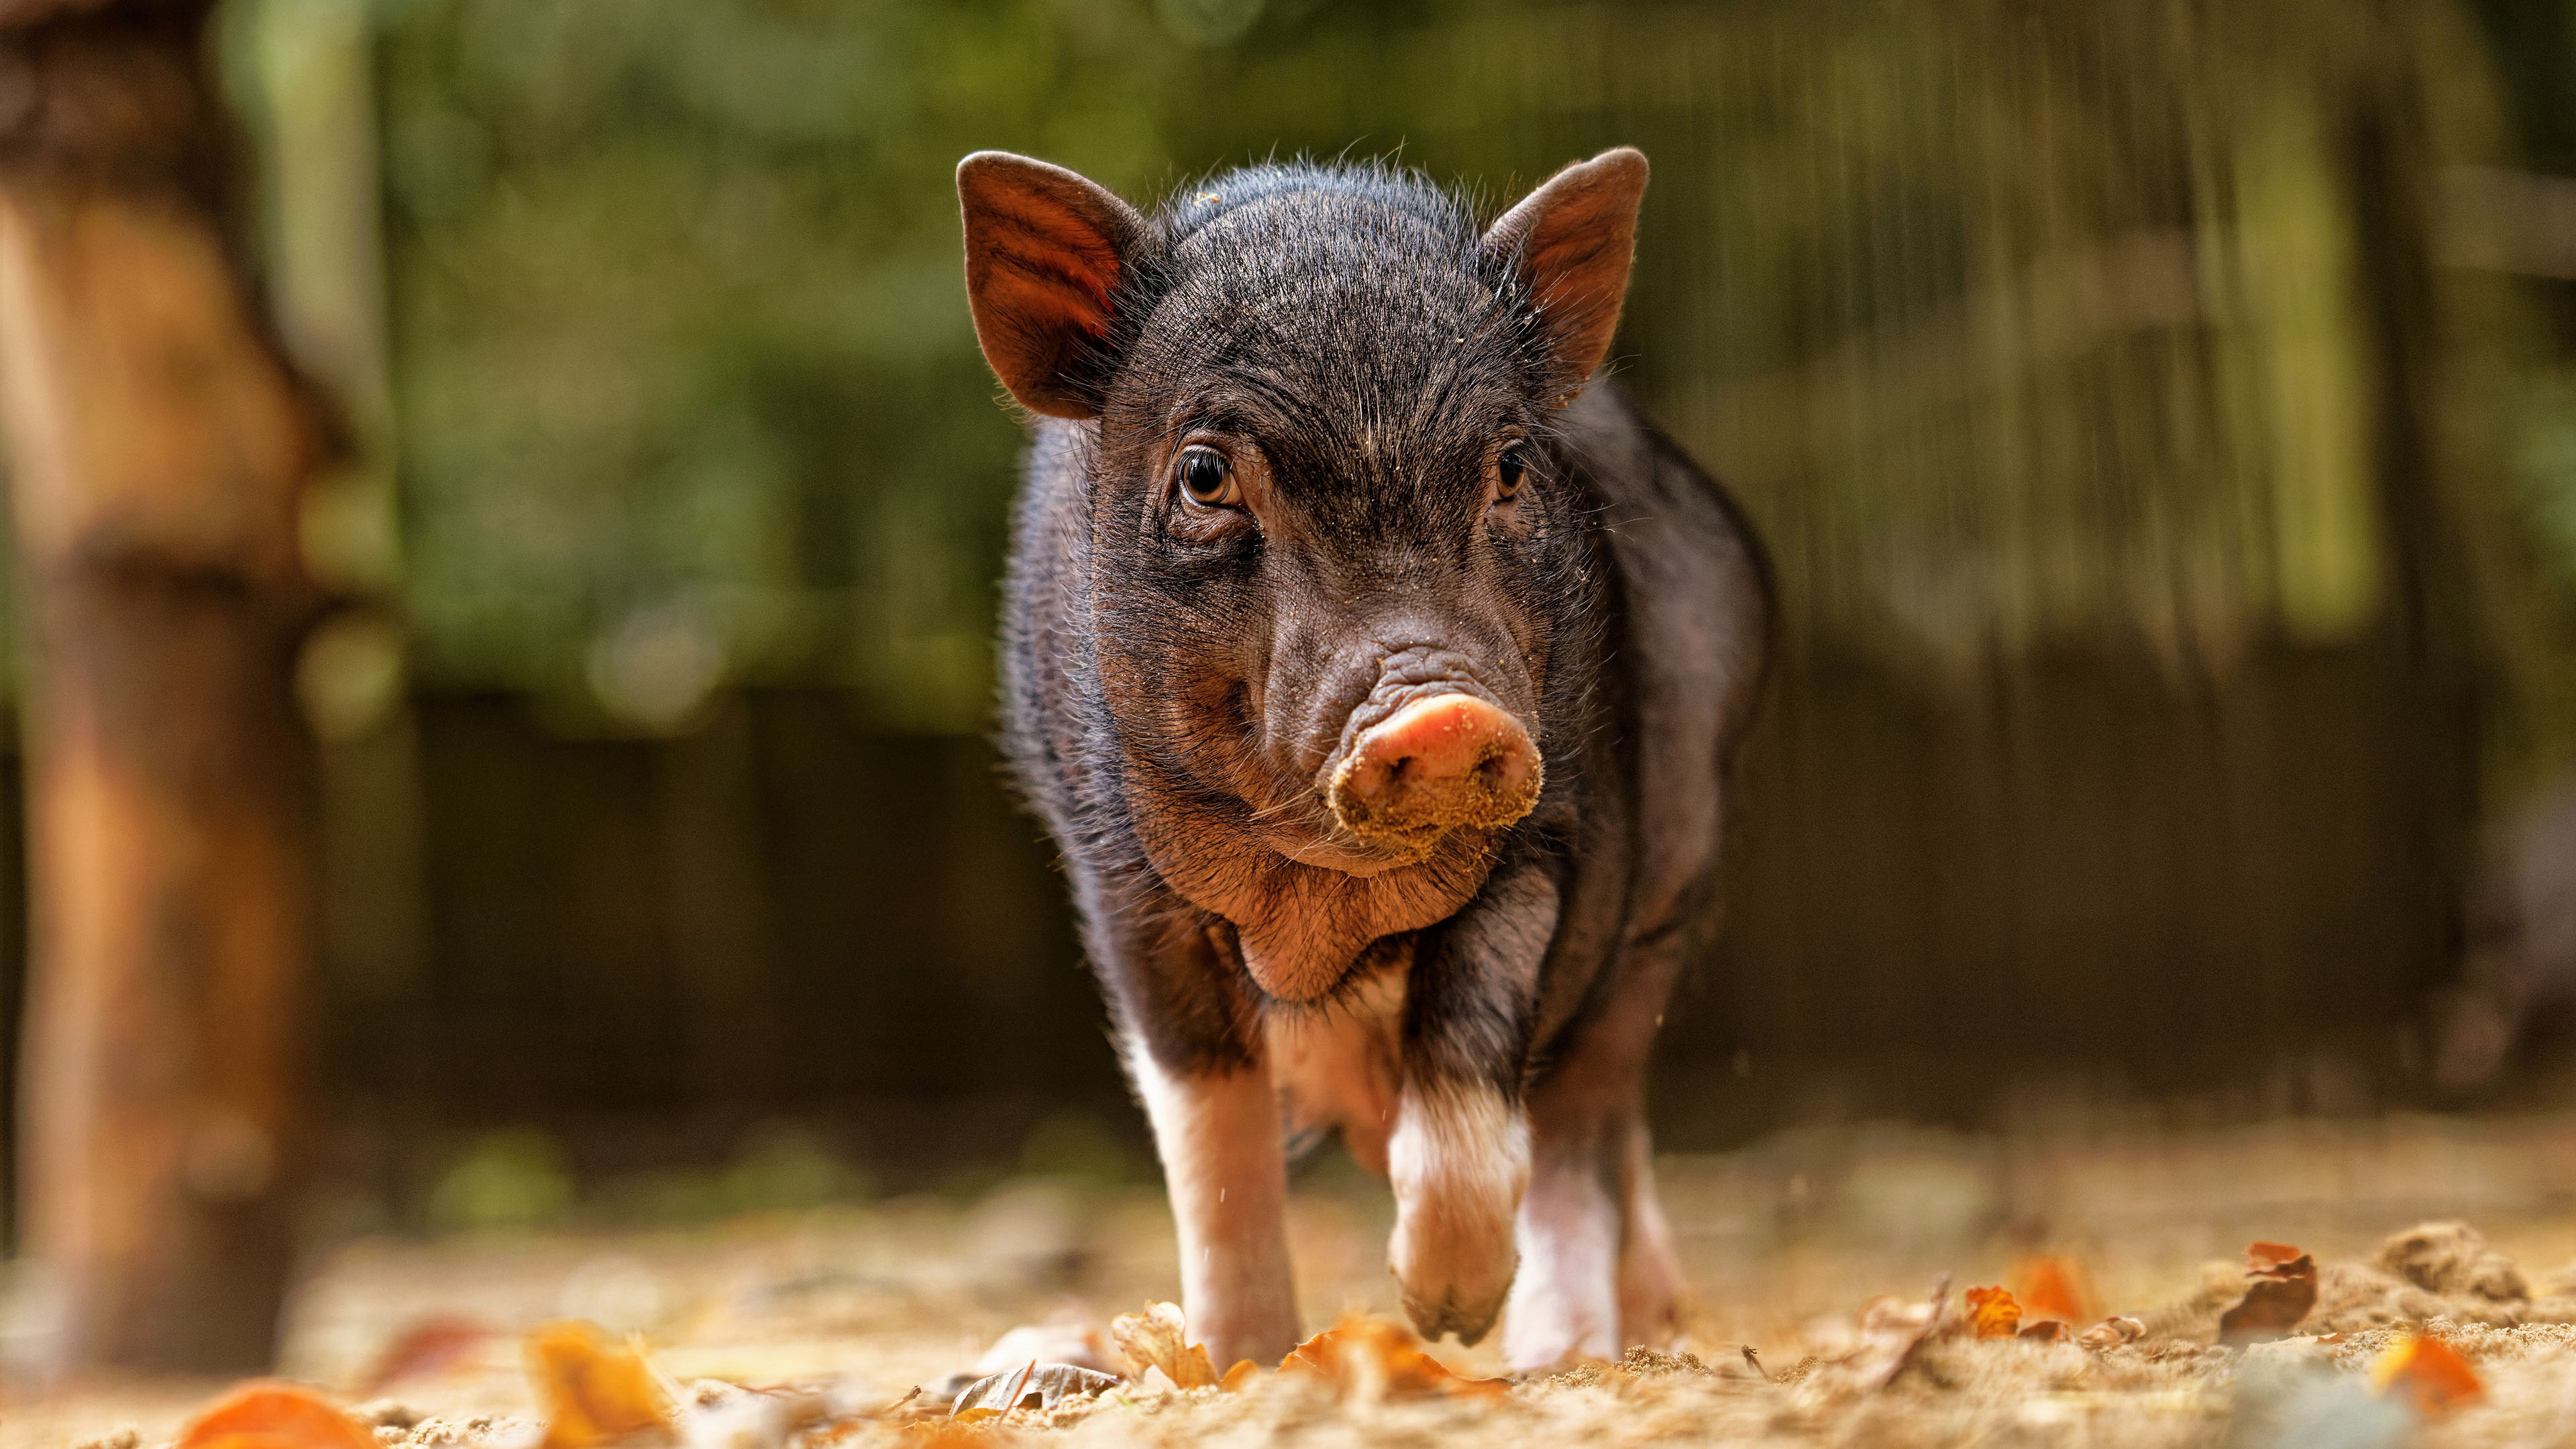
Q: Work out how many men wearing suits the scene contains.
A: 0